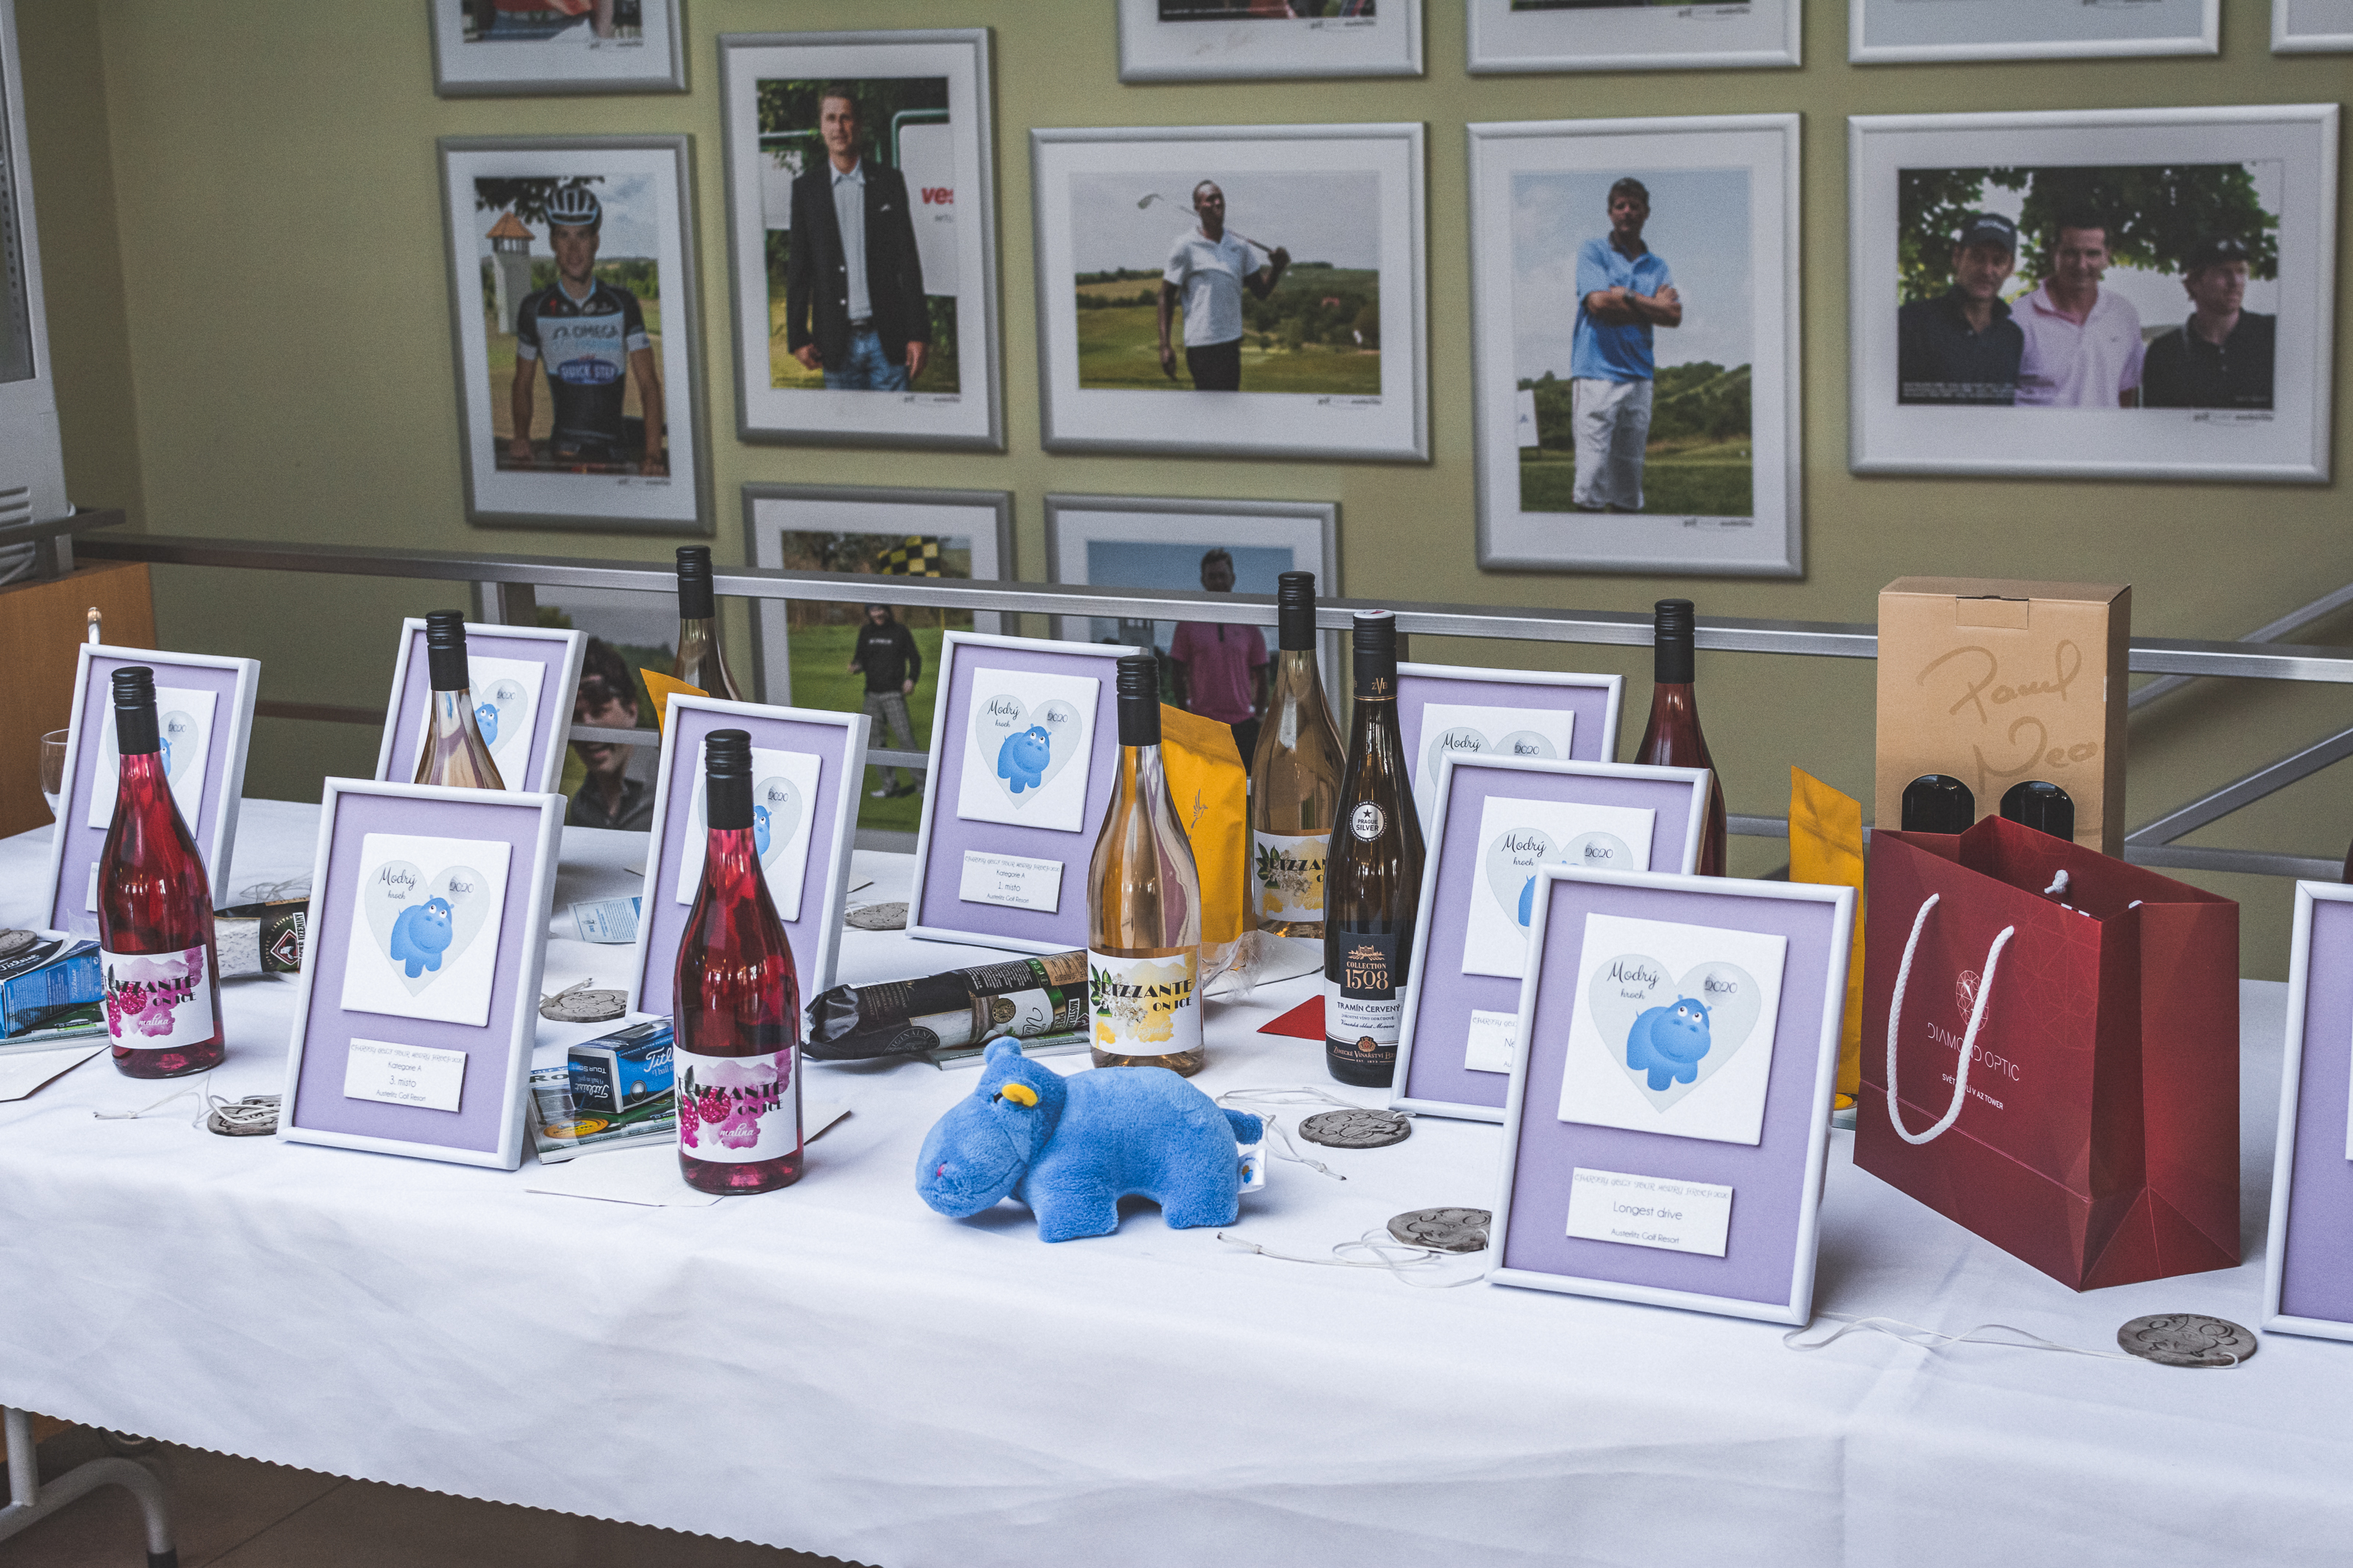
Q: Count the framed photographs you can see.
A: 13